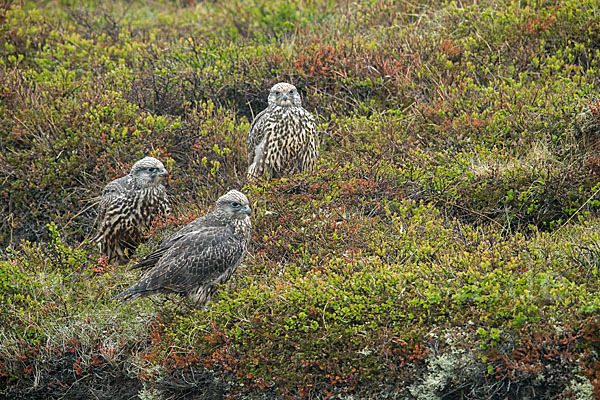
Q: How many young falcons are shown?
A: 3